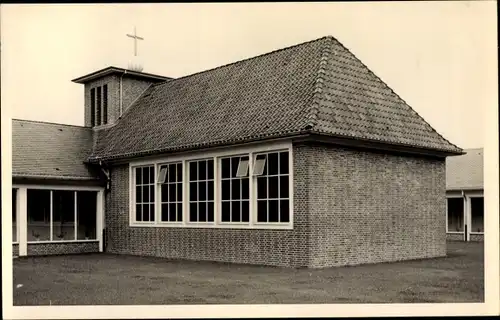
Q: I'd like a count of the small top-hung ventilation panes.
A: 3